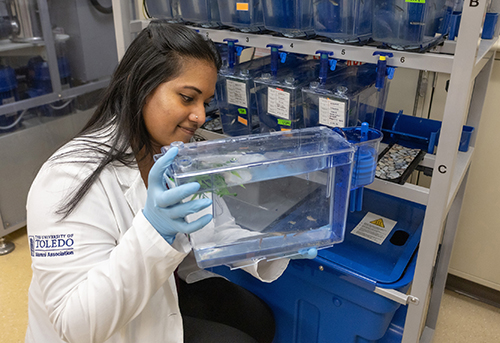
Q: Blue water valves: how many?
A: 4